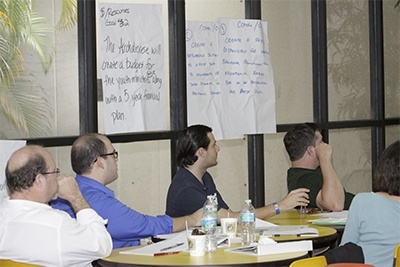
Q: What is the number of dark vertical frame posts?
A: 5